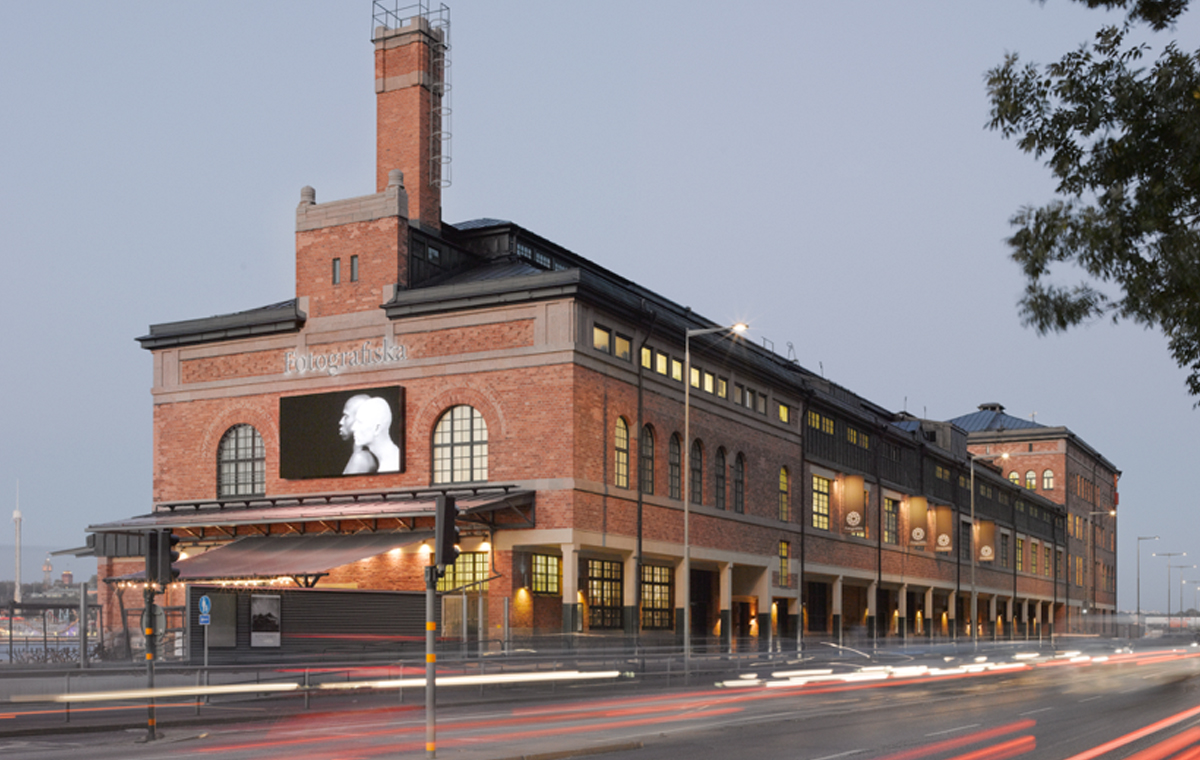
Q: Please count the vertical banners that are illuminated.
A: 4